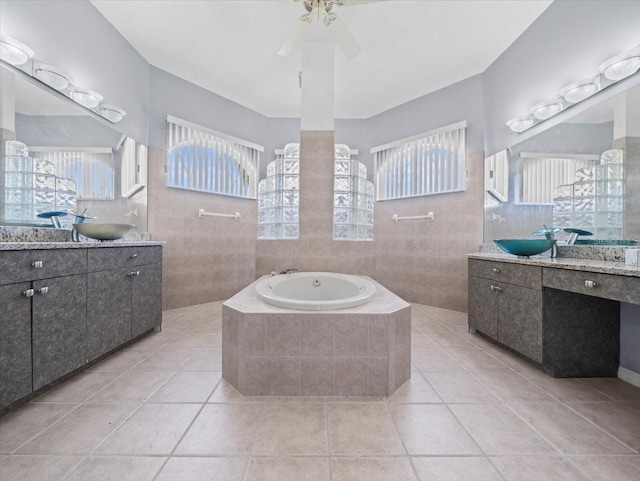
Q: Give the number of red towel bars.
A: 0